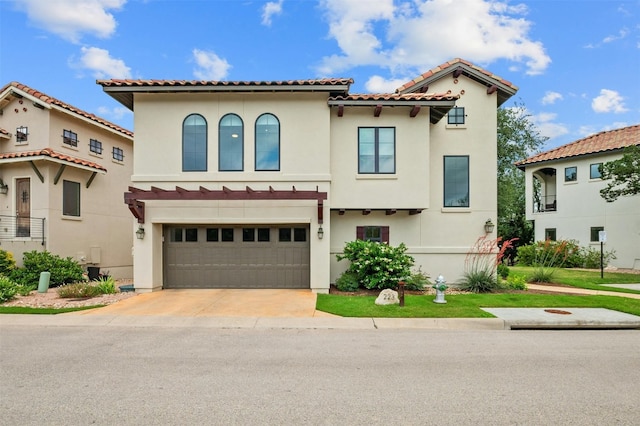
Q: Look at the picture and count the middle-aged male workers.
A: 0